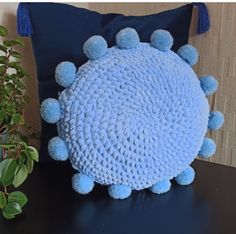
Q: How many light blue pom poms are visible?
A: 14